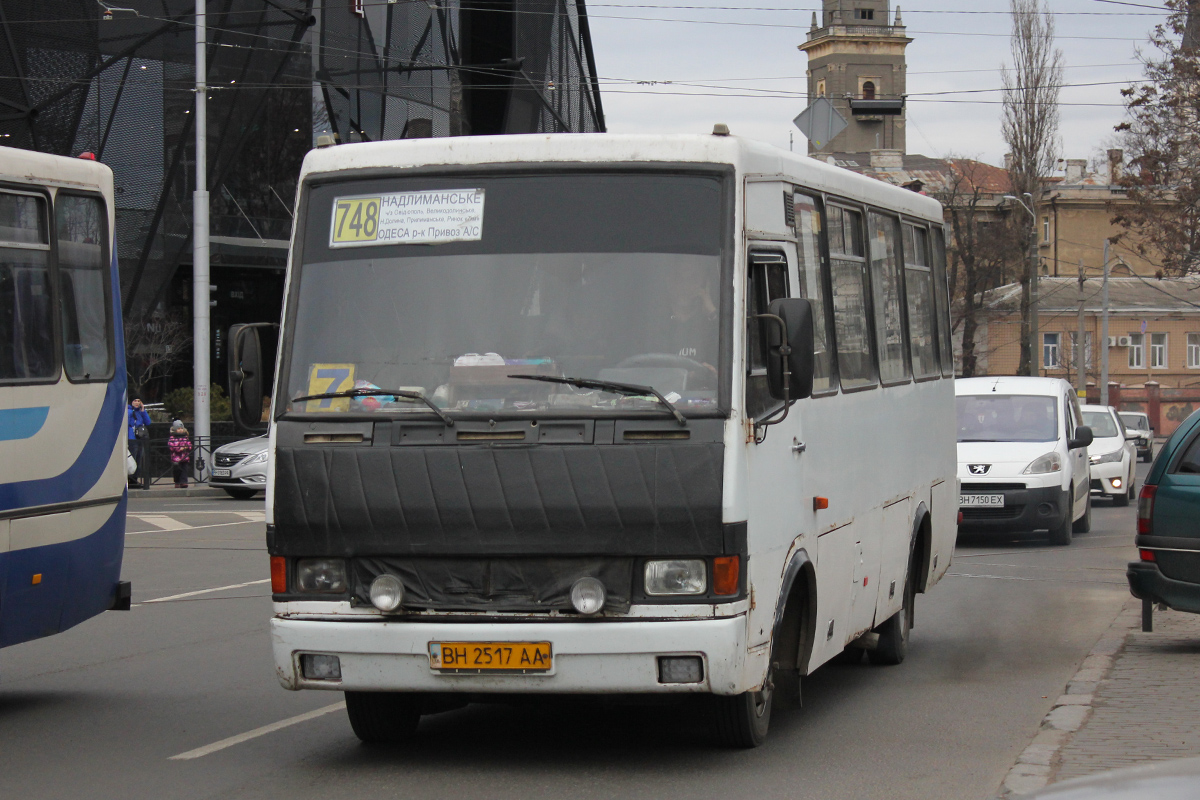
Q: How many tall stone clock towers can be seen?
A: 1